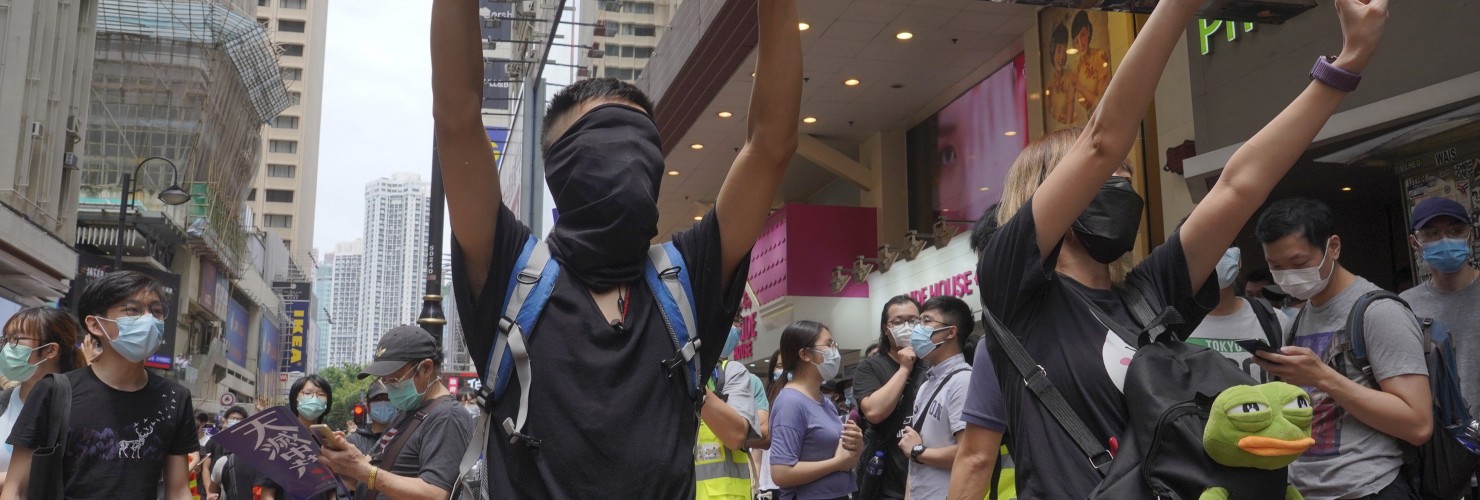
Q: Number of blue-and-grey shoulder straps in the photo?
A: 2